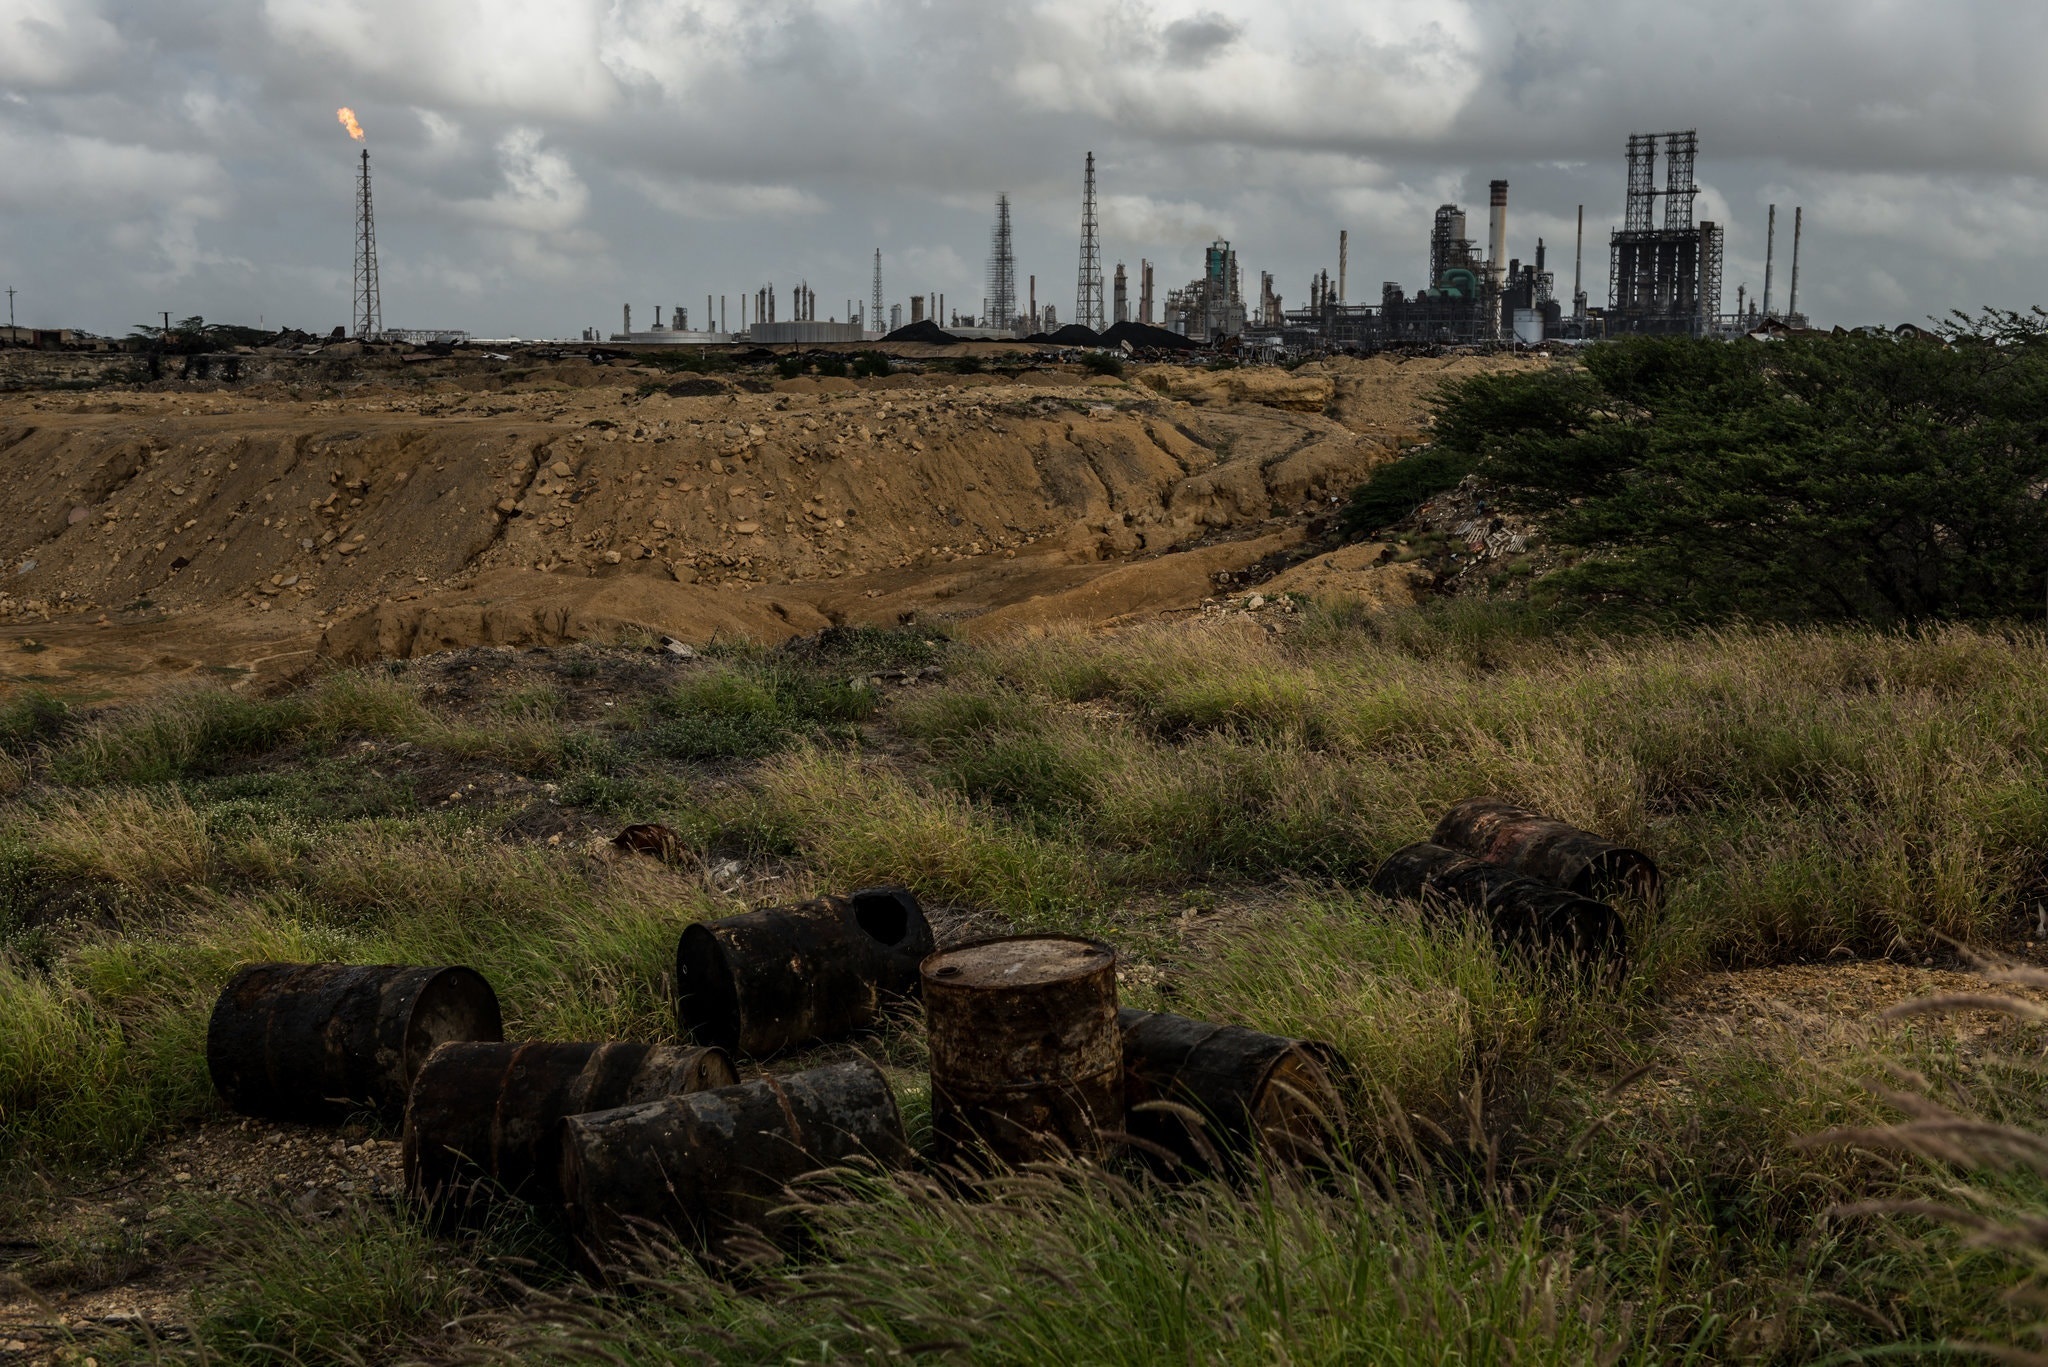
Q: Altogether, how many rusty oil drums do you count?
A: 8